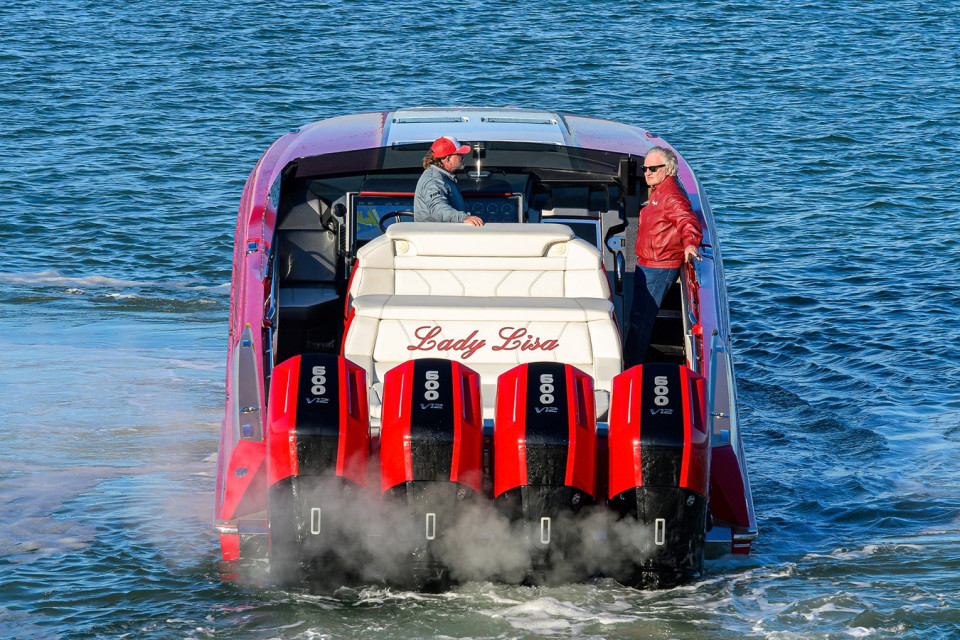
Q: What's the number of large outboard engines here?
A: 4